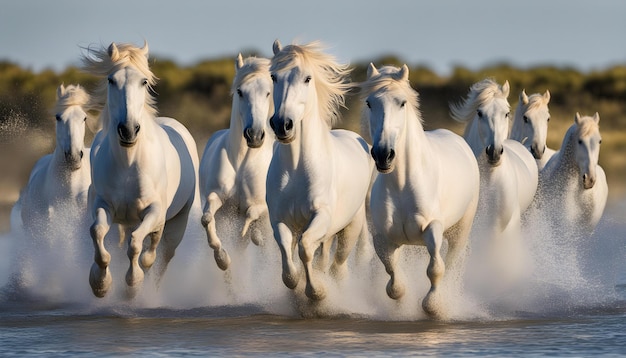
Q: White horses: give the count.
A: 8